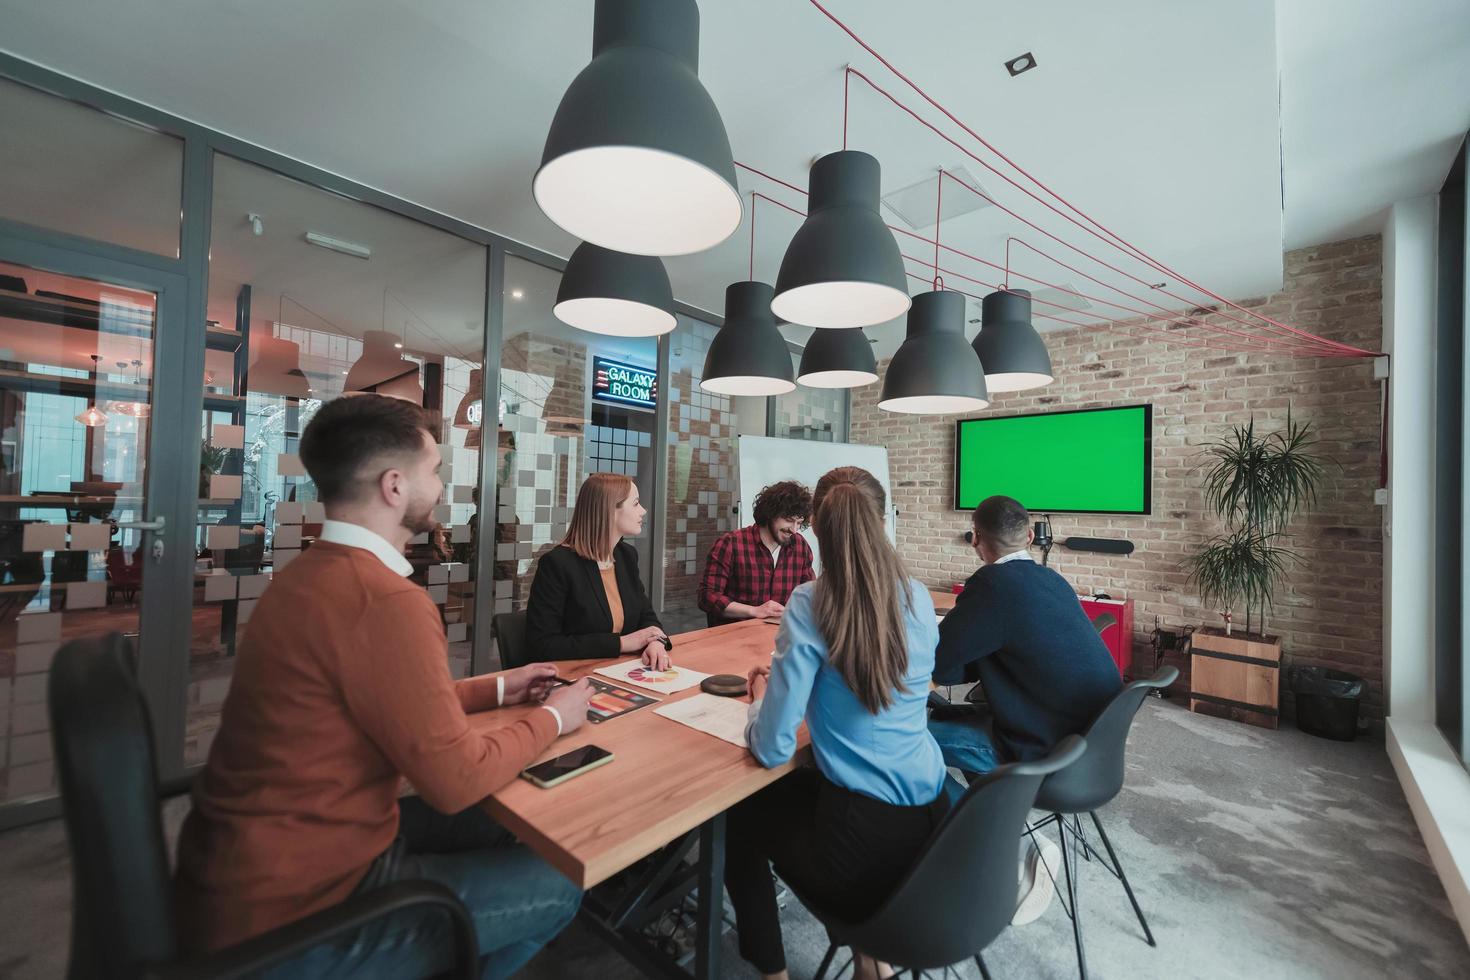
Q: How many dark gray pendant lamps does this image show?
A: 7